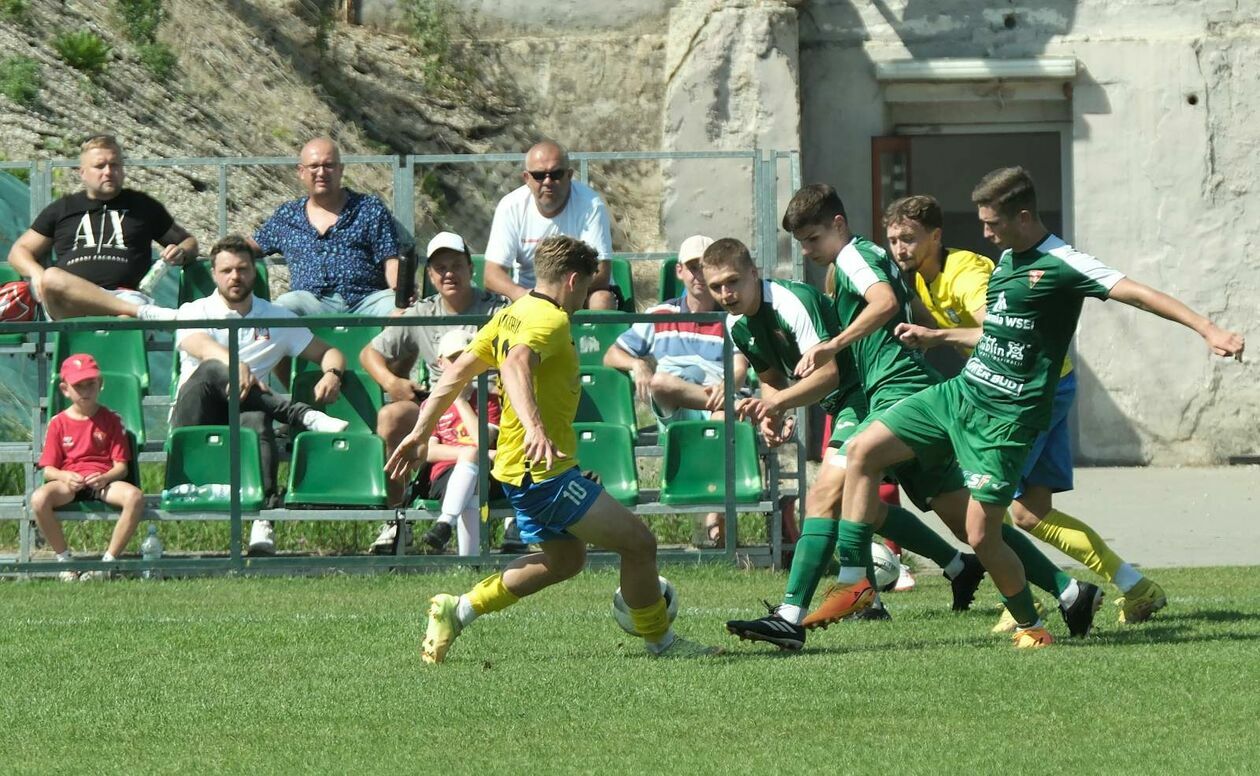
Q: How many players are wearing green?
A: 3